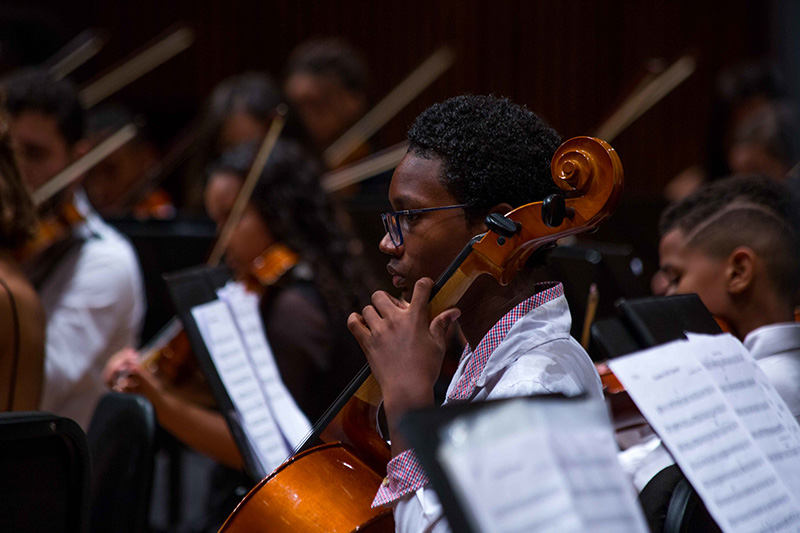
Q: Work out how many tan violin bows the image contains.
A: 7